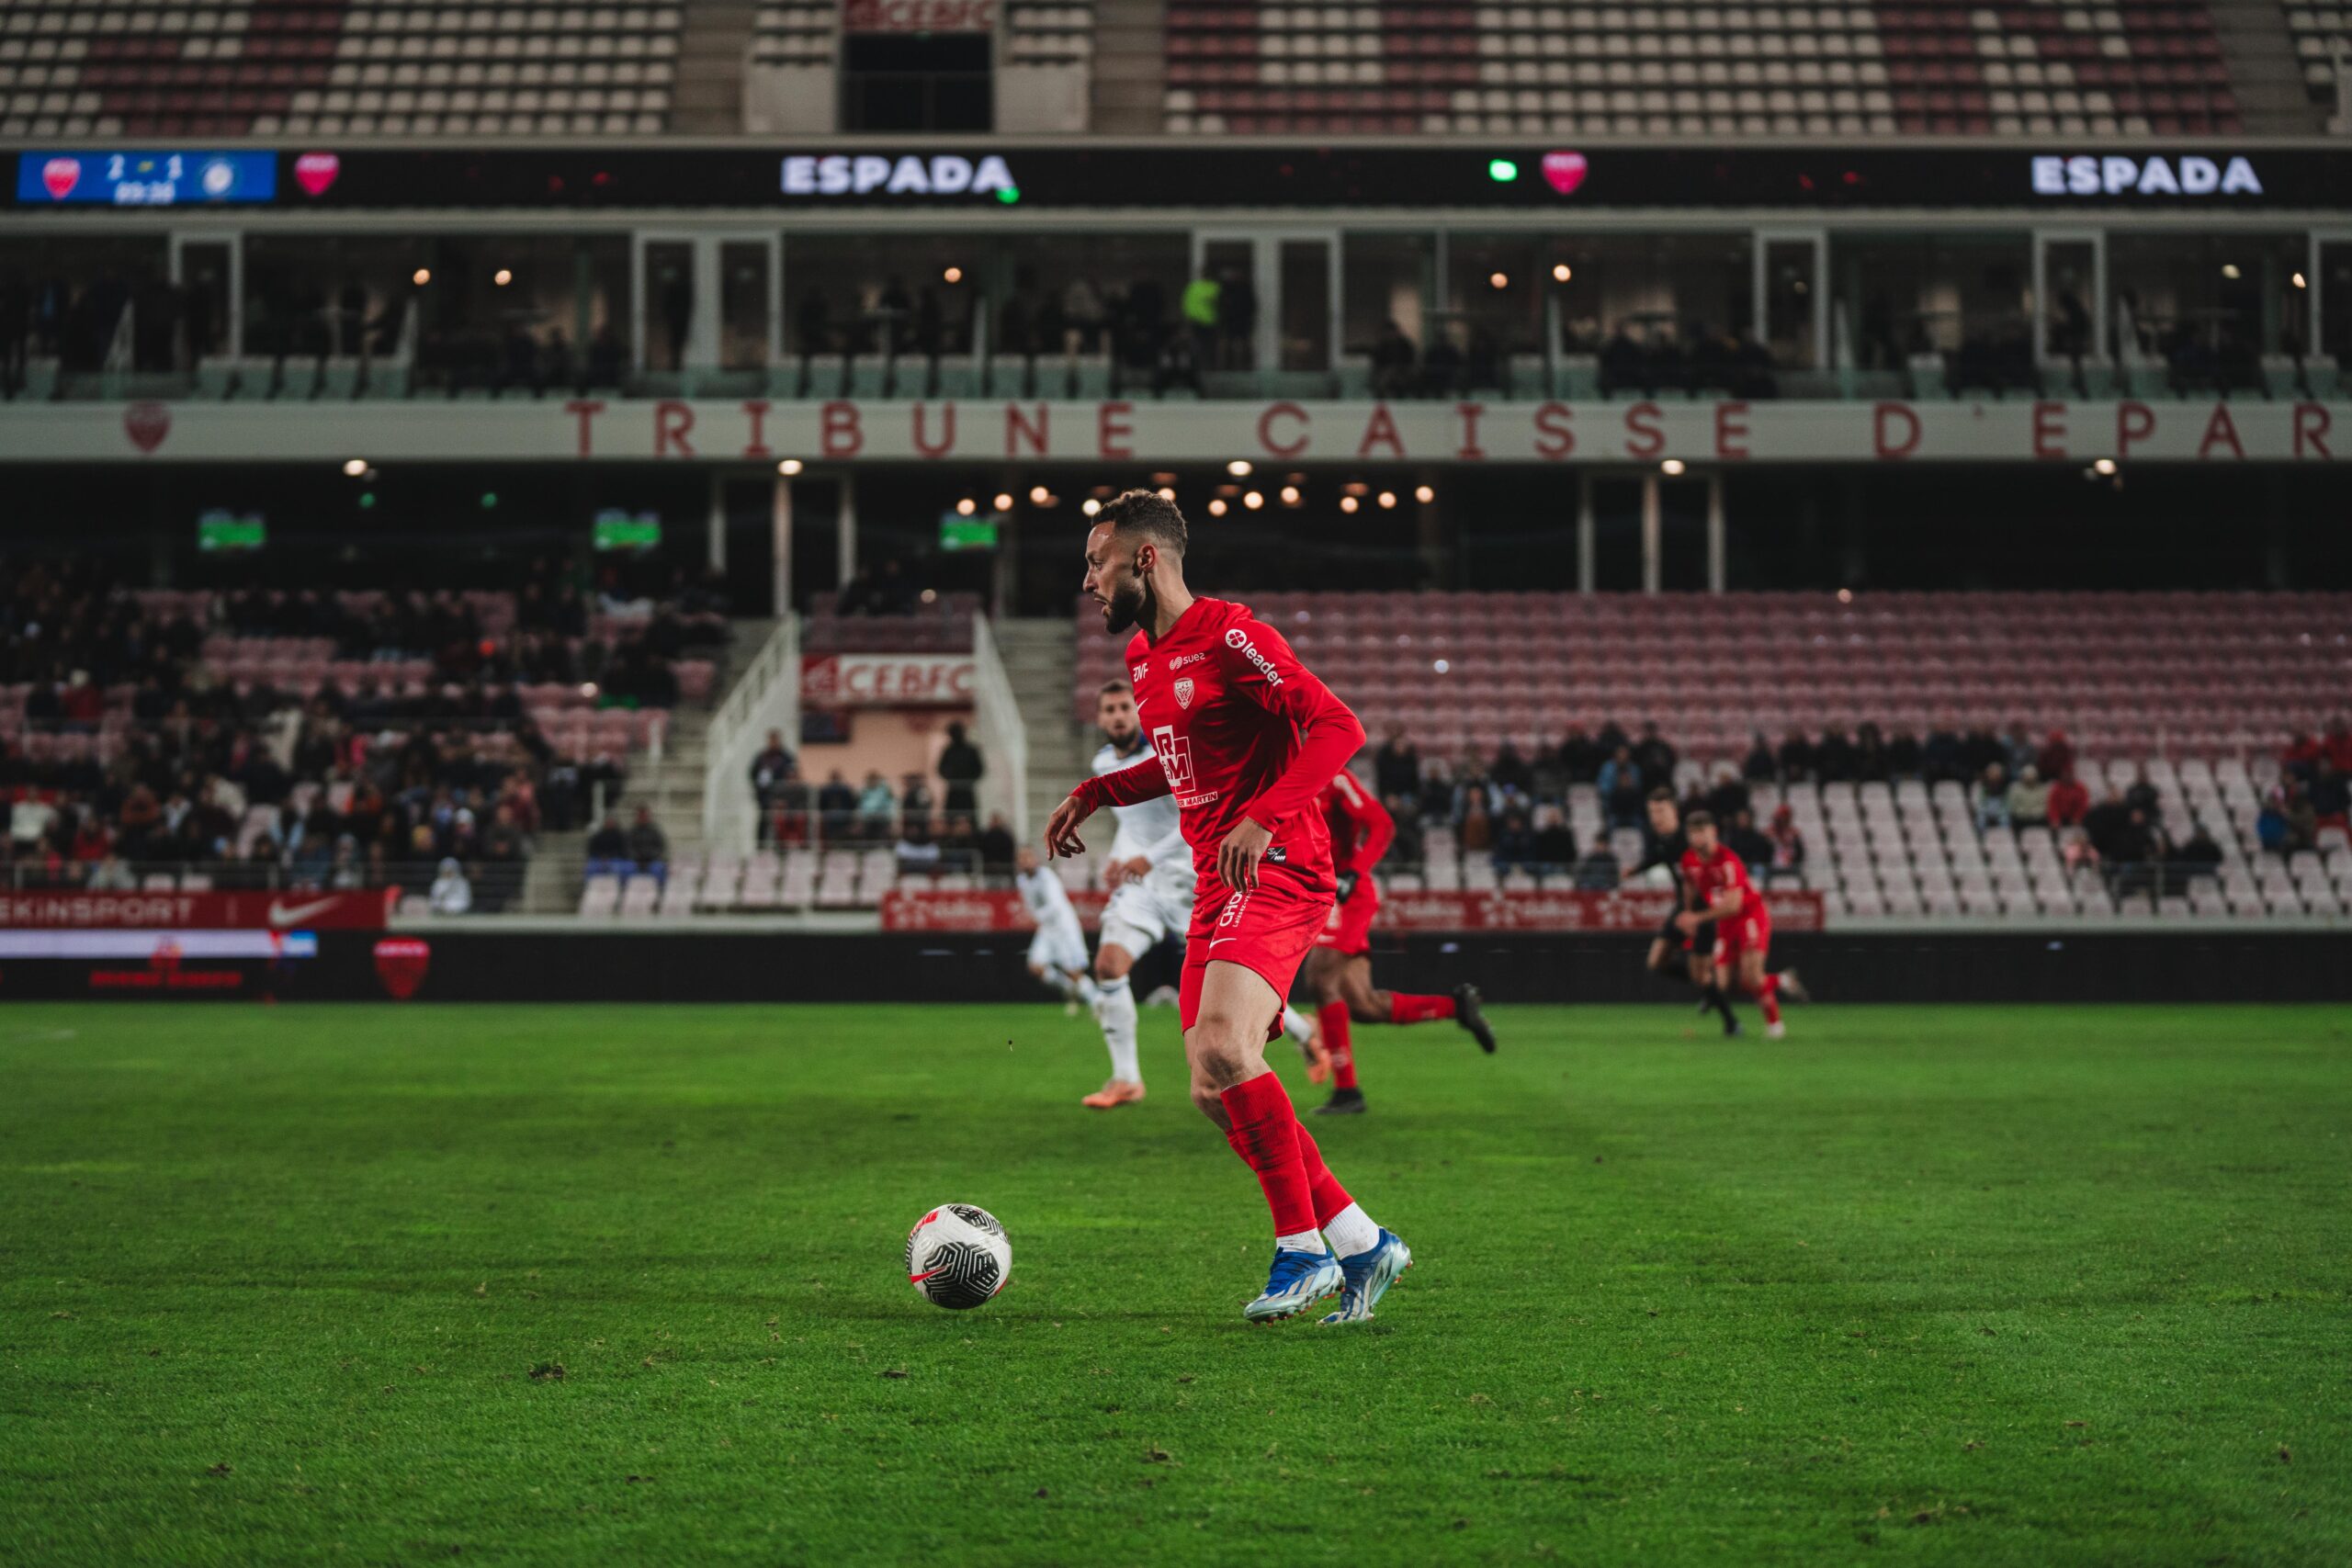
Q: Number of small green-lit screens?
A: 3